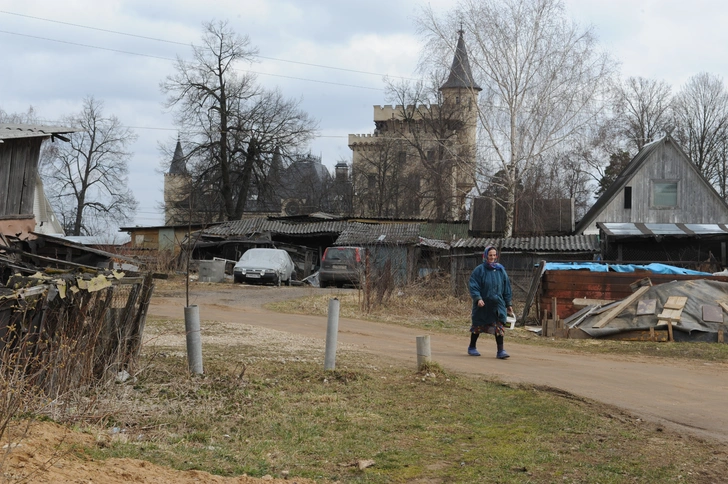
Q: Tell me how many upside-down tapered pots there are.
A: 0